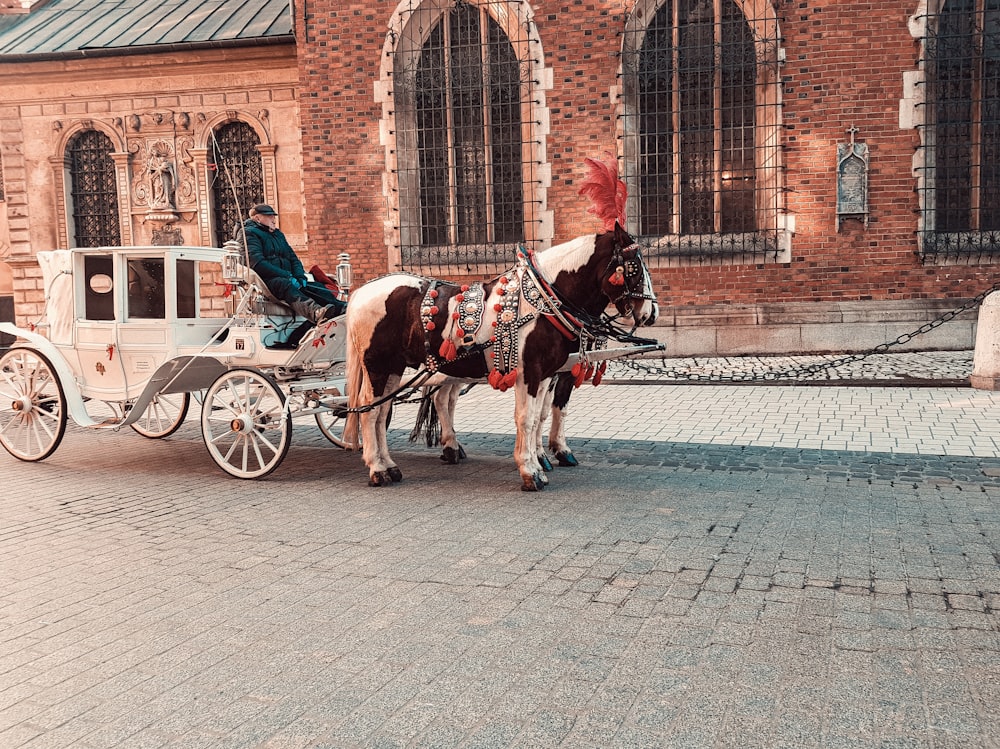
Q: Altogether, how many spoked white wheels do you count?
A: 4